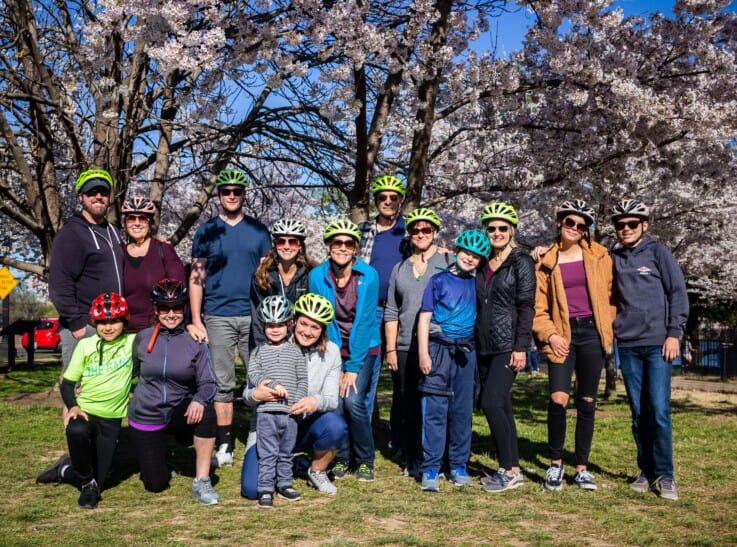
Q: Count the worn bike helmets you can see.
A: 15